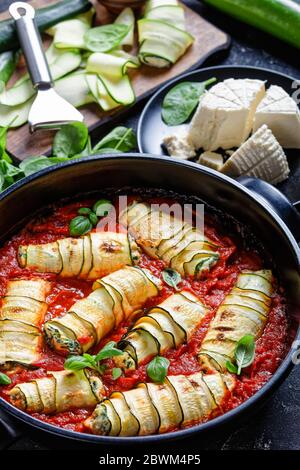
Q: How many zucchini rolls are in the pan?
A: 8